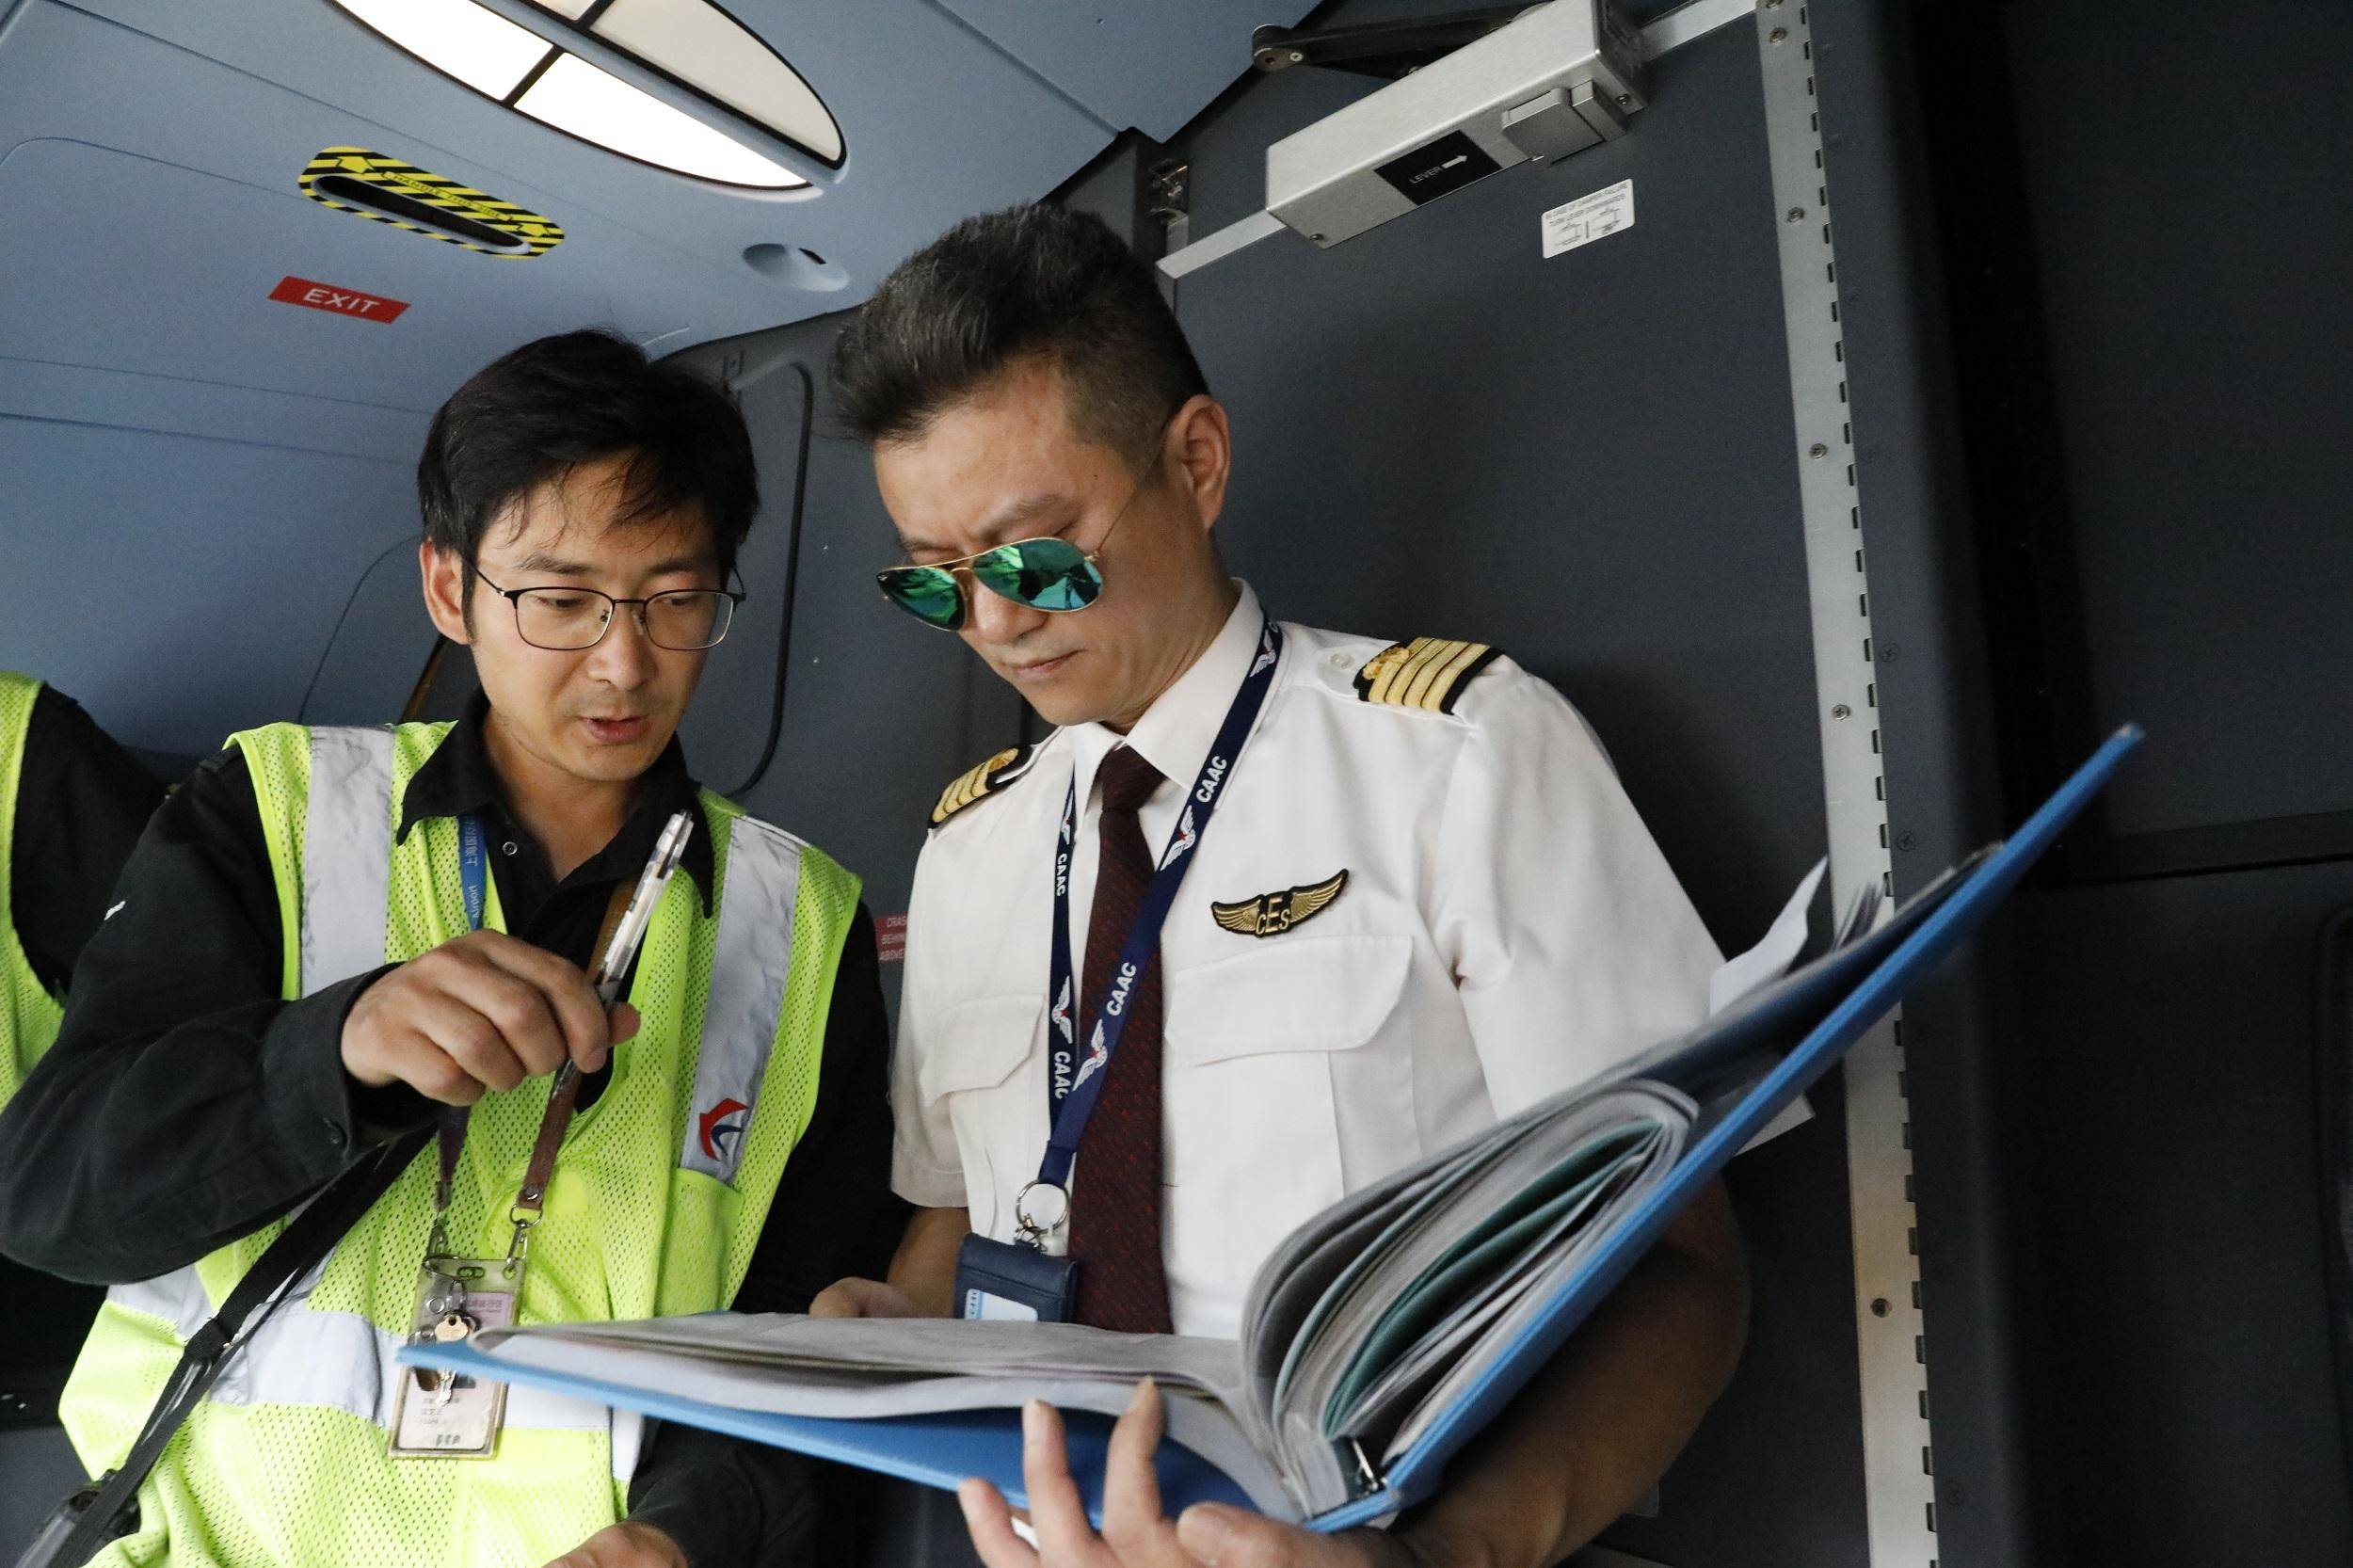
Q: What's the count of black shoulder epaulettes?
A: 2